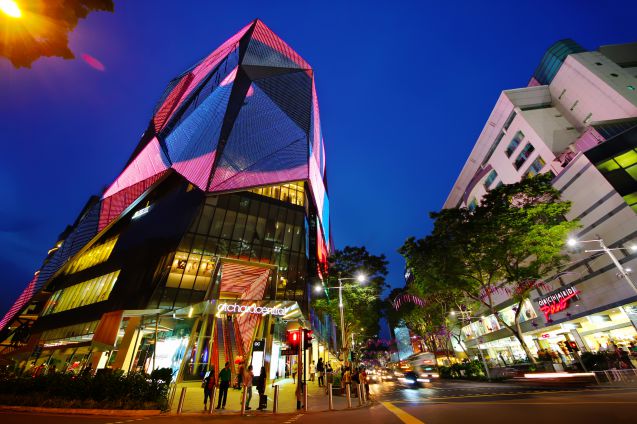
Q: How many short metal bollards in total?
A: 9